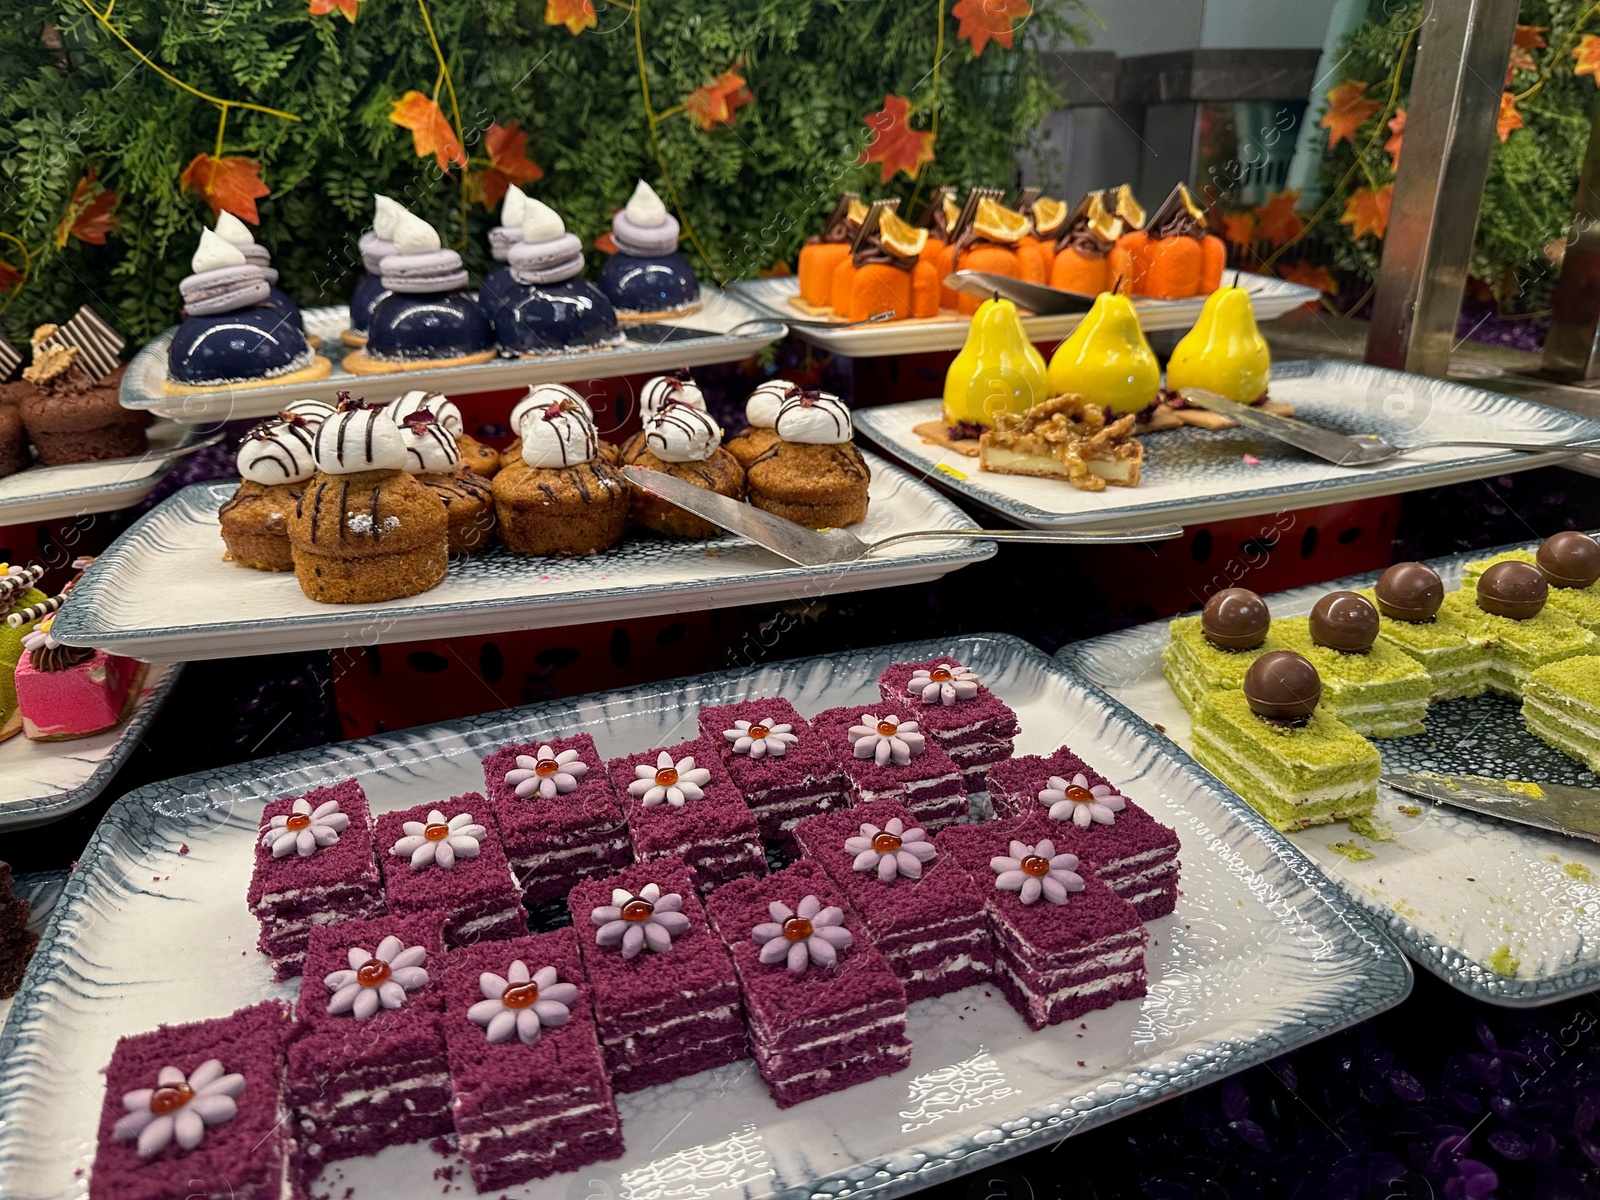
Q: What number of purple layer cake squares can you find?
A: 15